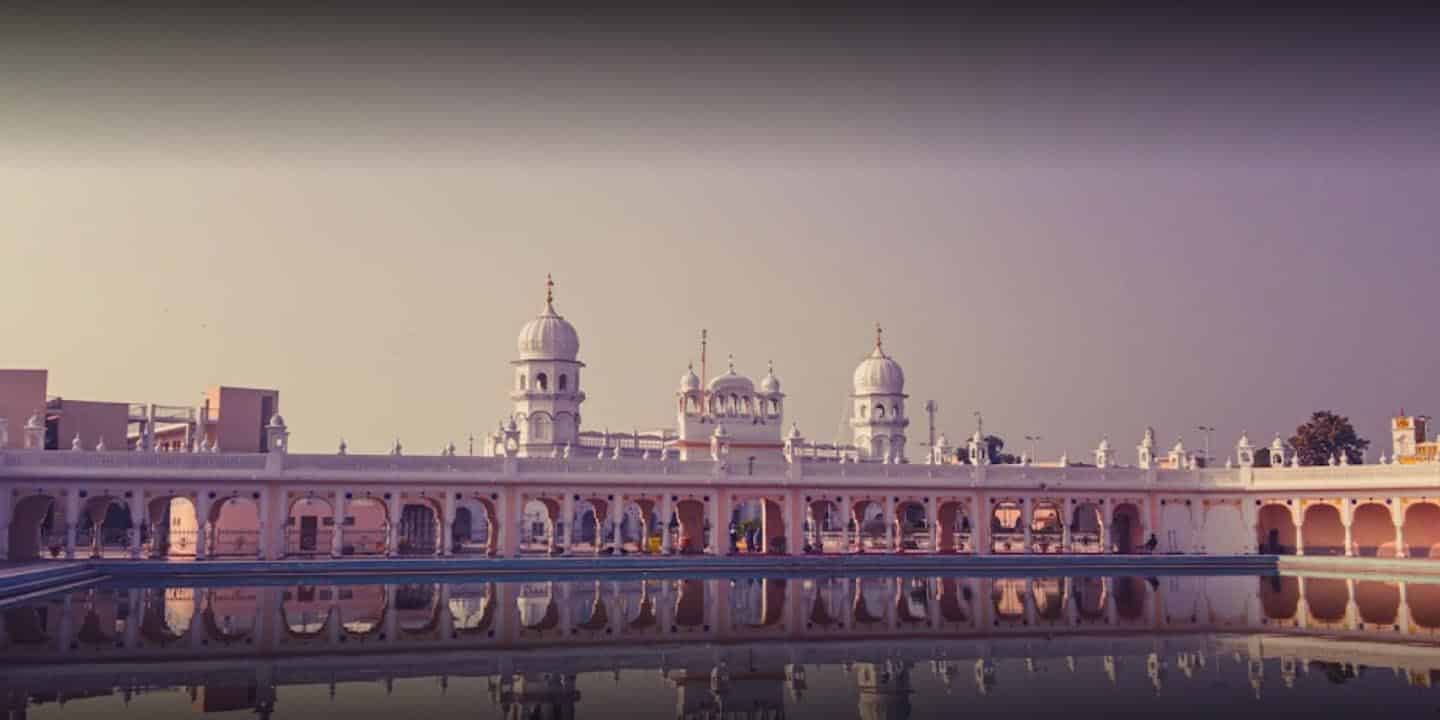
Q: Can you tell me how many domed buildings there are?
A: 3